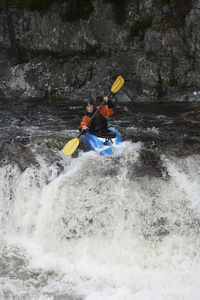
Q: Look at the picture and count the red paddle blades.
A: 0